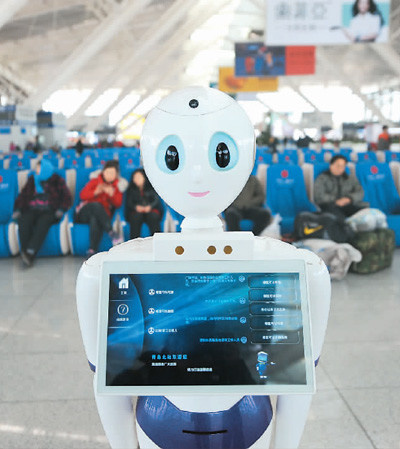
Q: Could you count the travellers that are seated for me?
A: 5